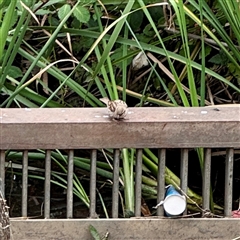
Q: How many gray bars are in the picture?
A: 11